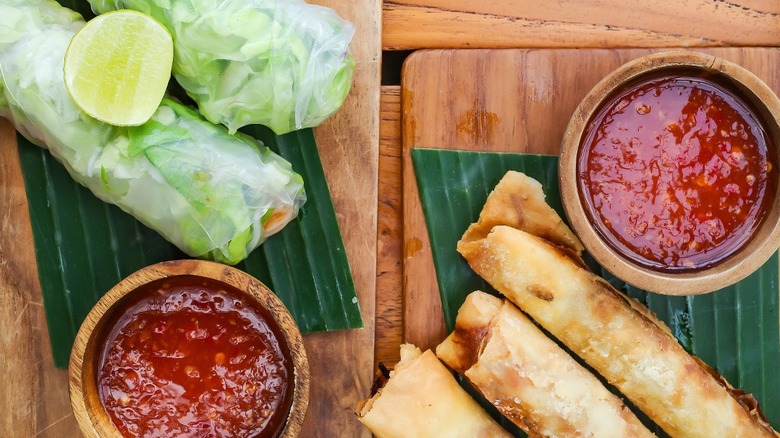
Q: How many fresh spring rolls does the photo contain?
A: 2